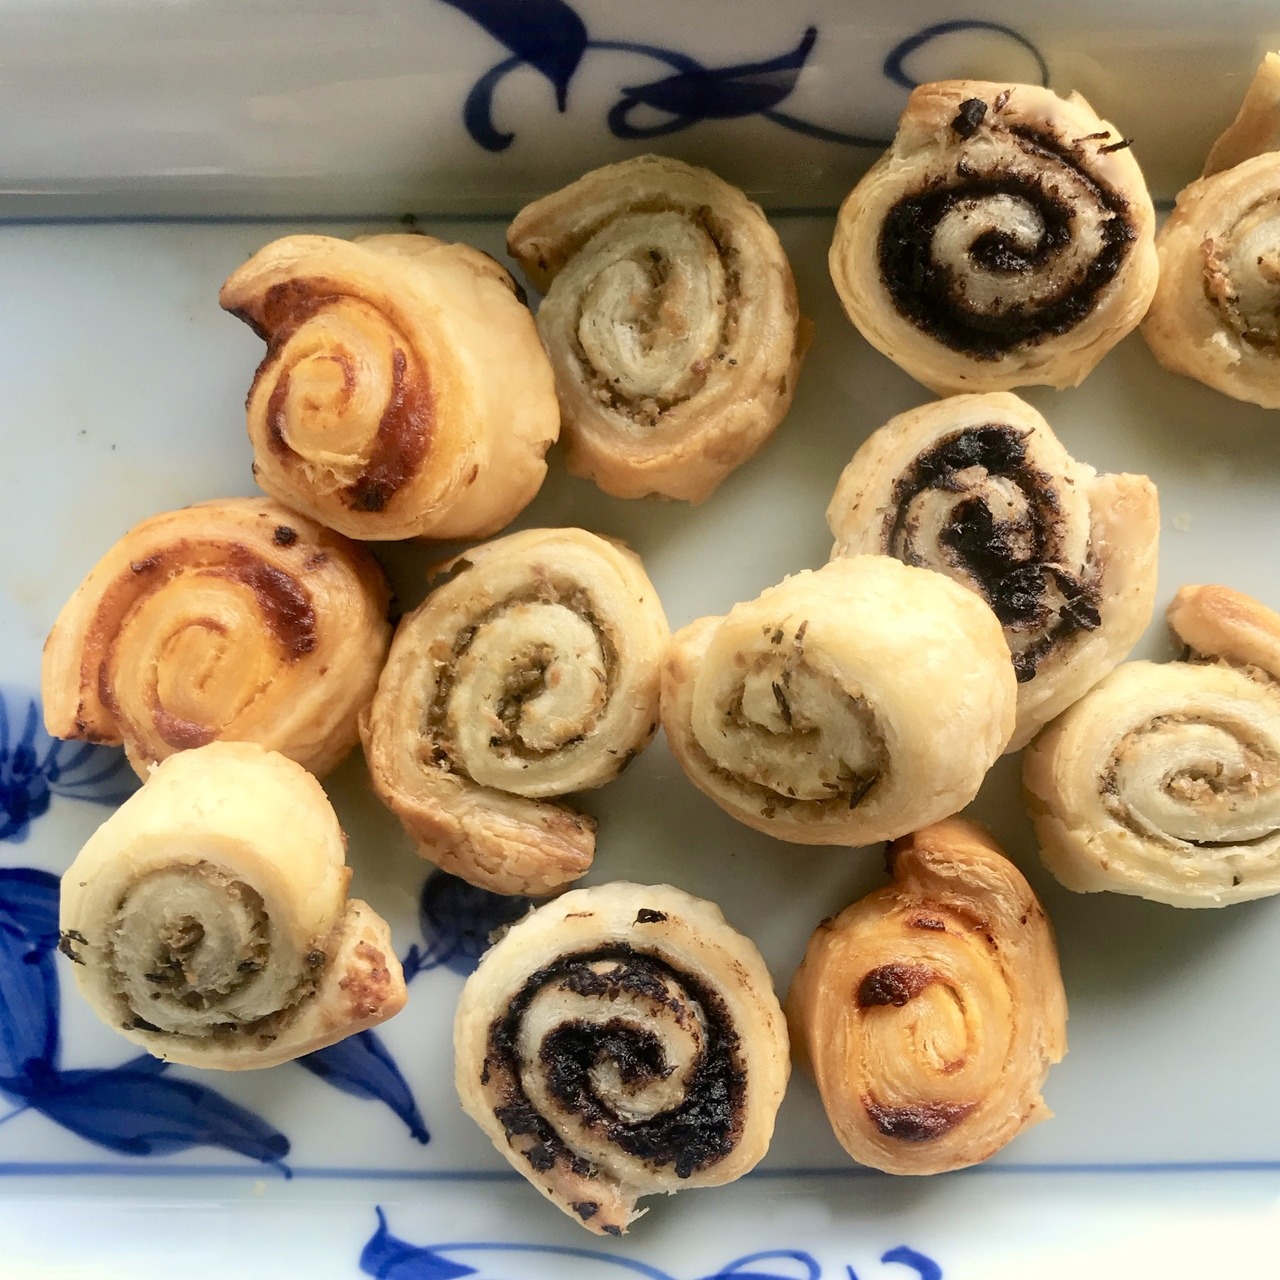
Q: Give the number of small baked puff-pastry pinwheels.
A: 12